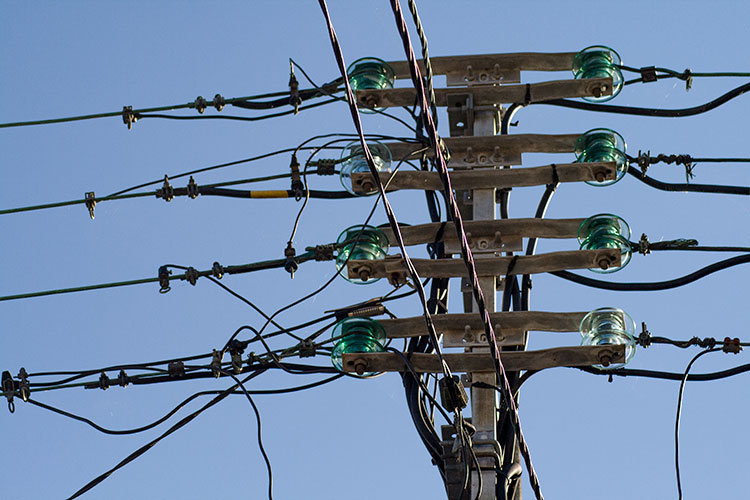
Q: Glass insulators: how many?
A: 8